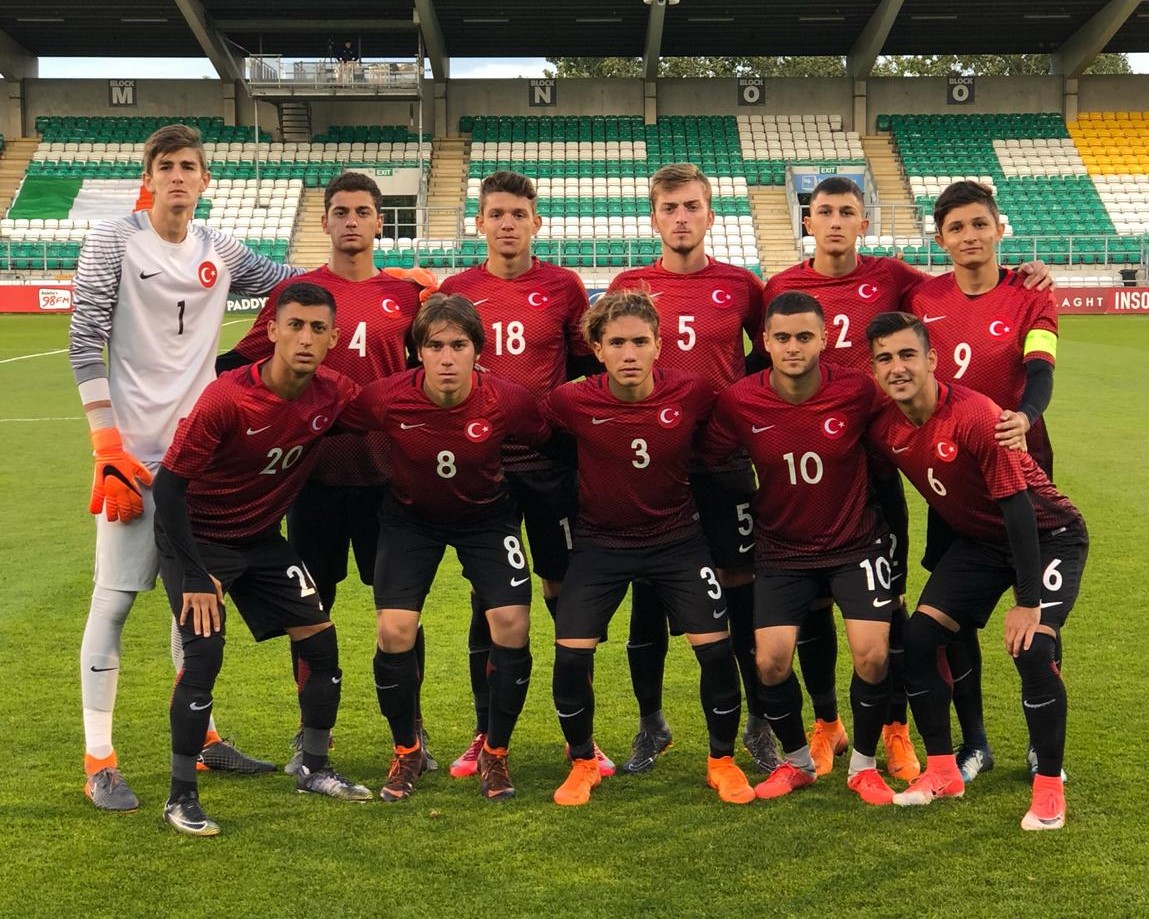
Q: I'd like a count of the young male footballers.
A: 11